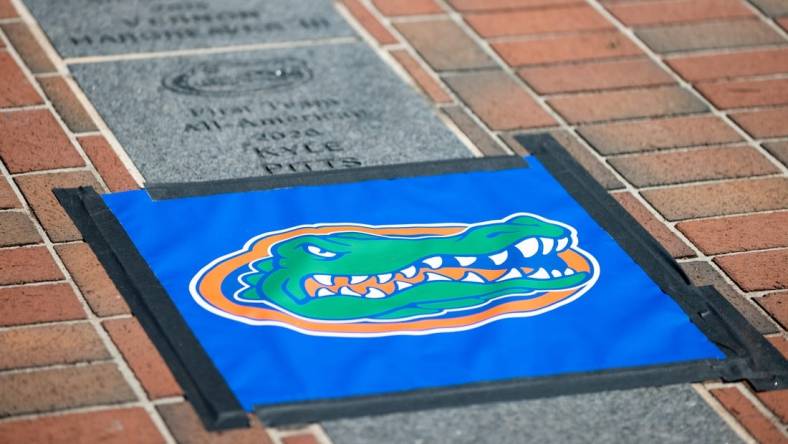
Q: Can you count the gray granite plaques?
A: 3